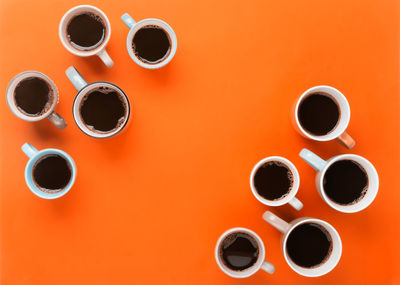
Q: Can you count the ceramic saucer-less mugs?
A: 10